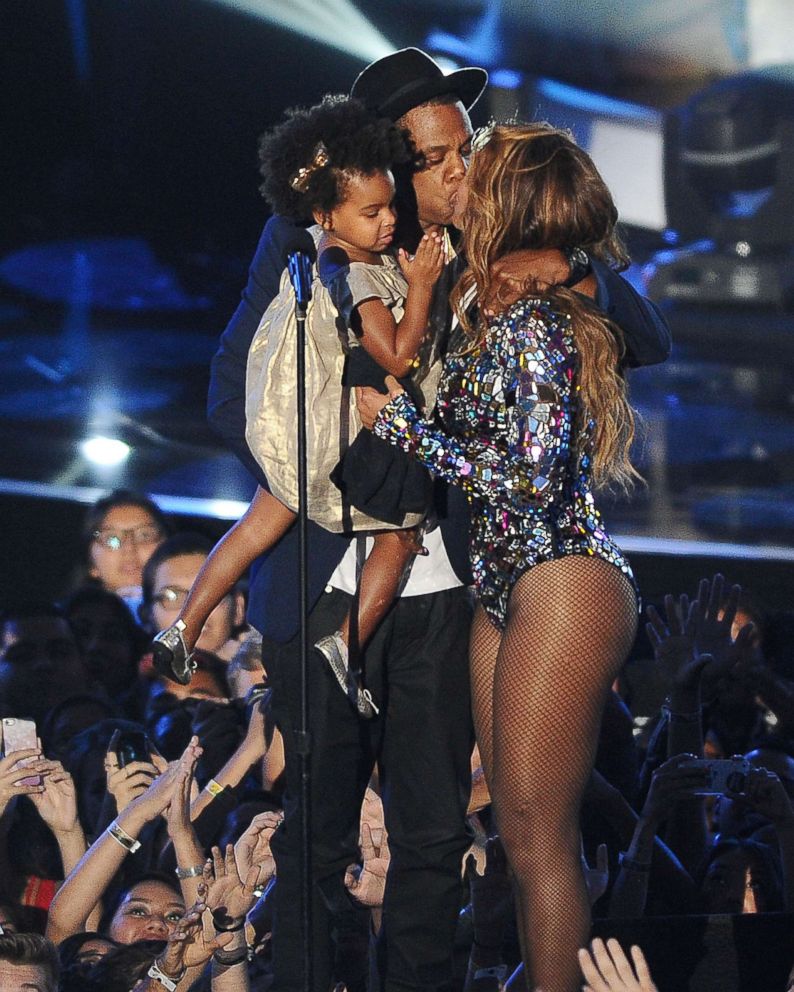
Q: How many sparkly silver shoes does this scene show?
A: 2